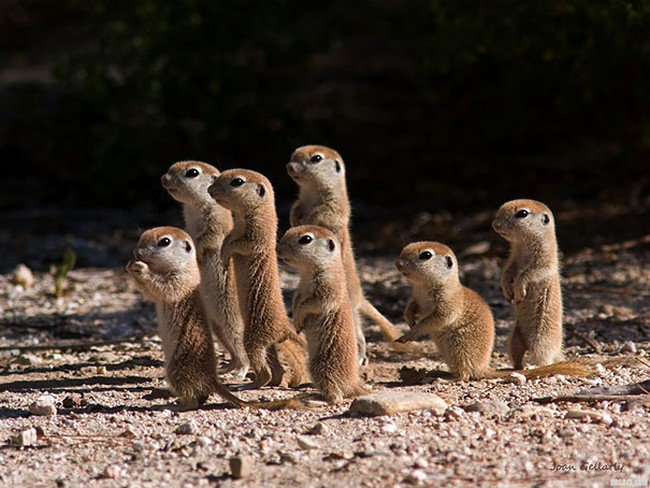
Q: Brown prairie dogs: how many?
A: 7